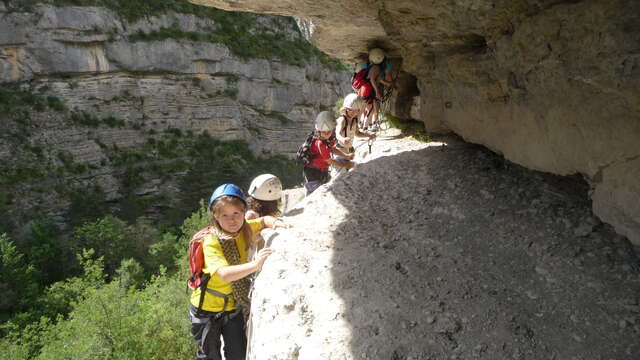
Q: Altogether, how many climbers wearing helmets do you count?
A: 5